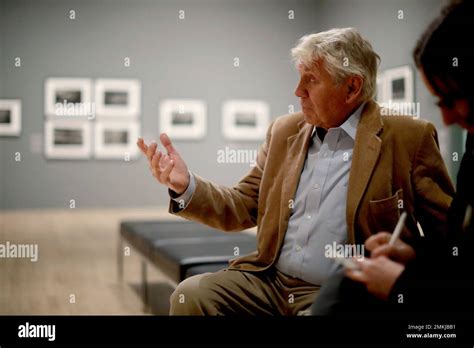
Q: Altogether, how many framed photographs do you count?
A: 8